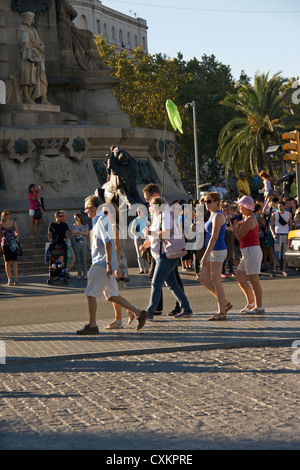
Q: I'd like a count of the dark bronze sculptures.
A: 1